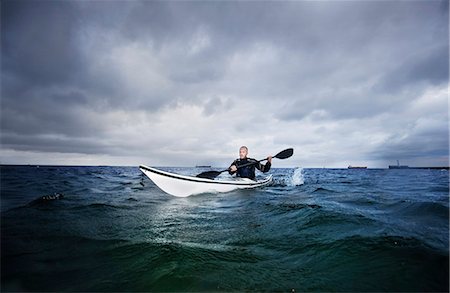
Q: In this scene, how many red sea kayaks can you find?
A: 0